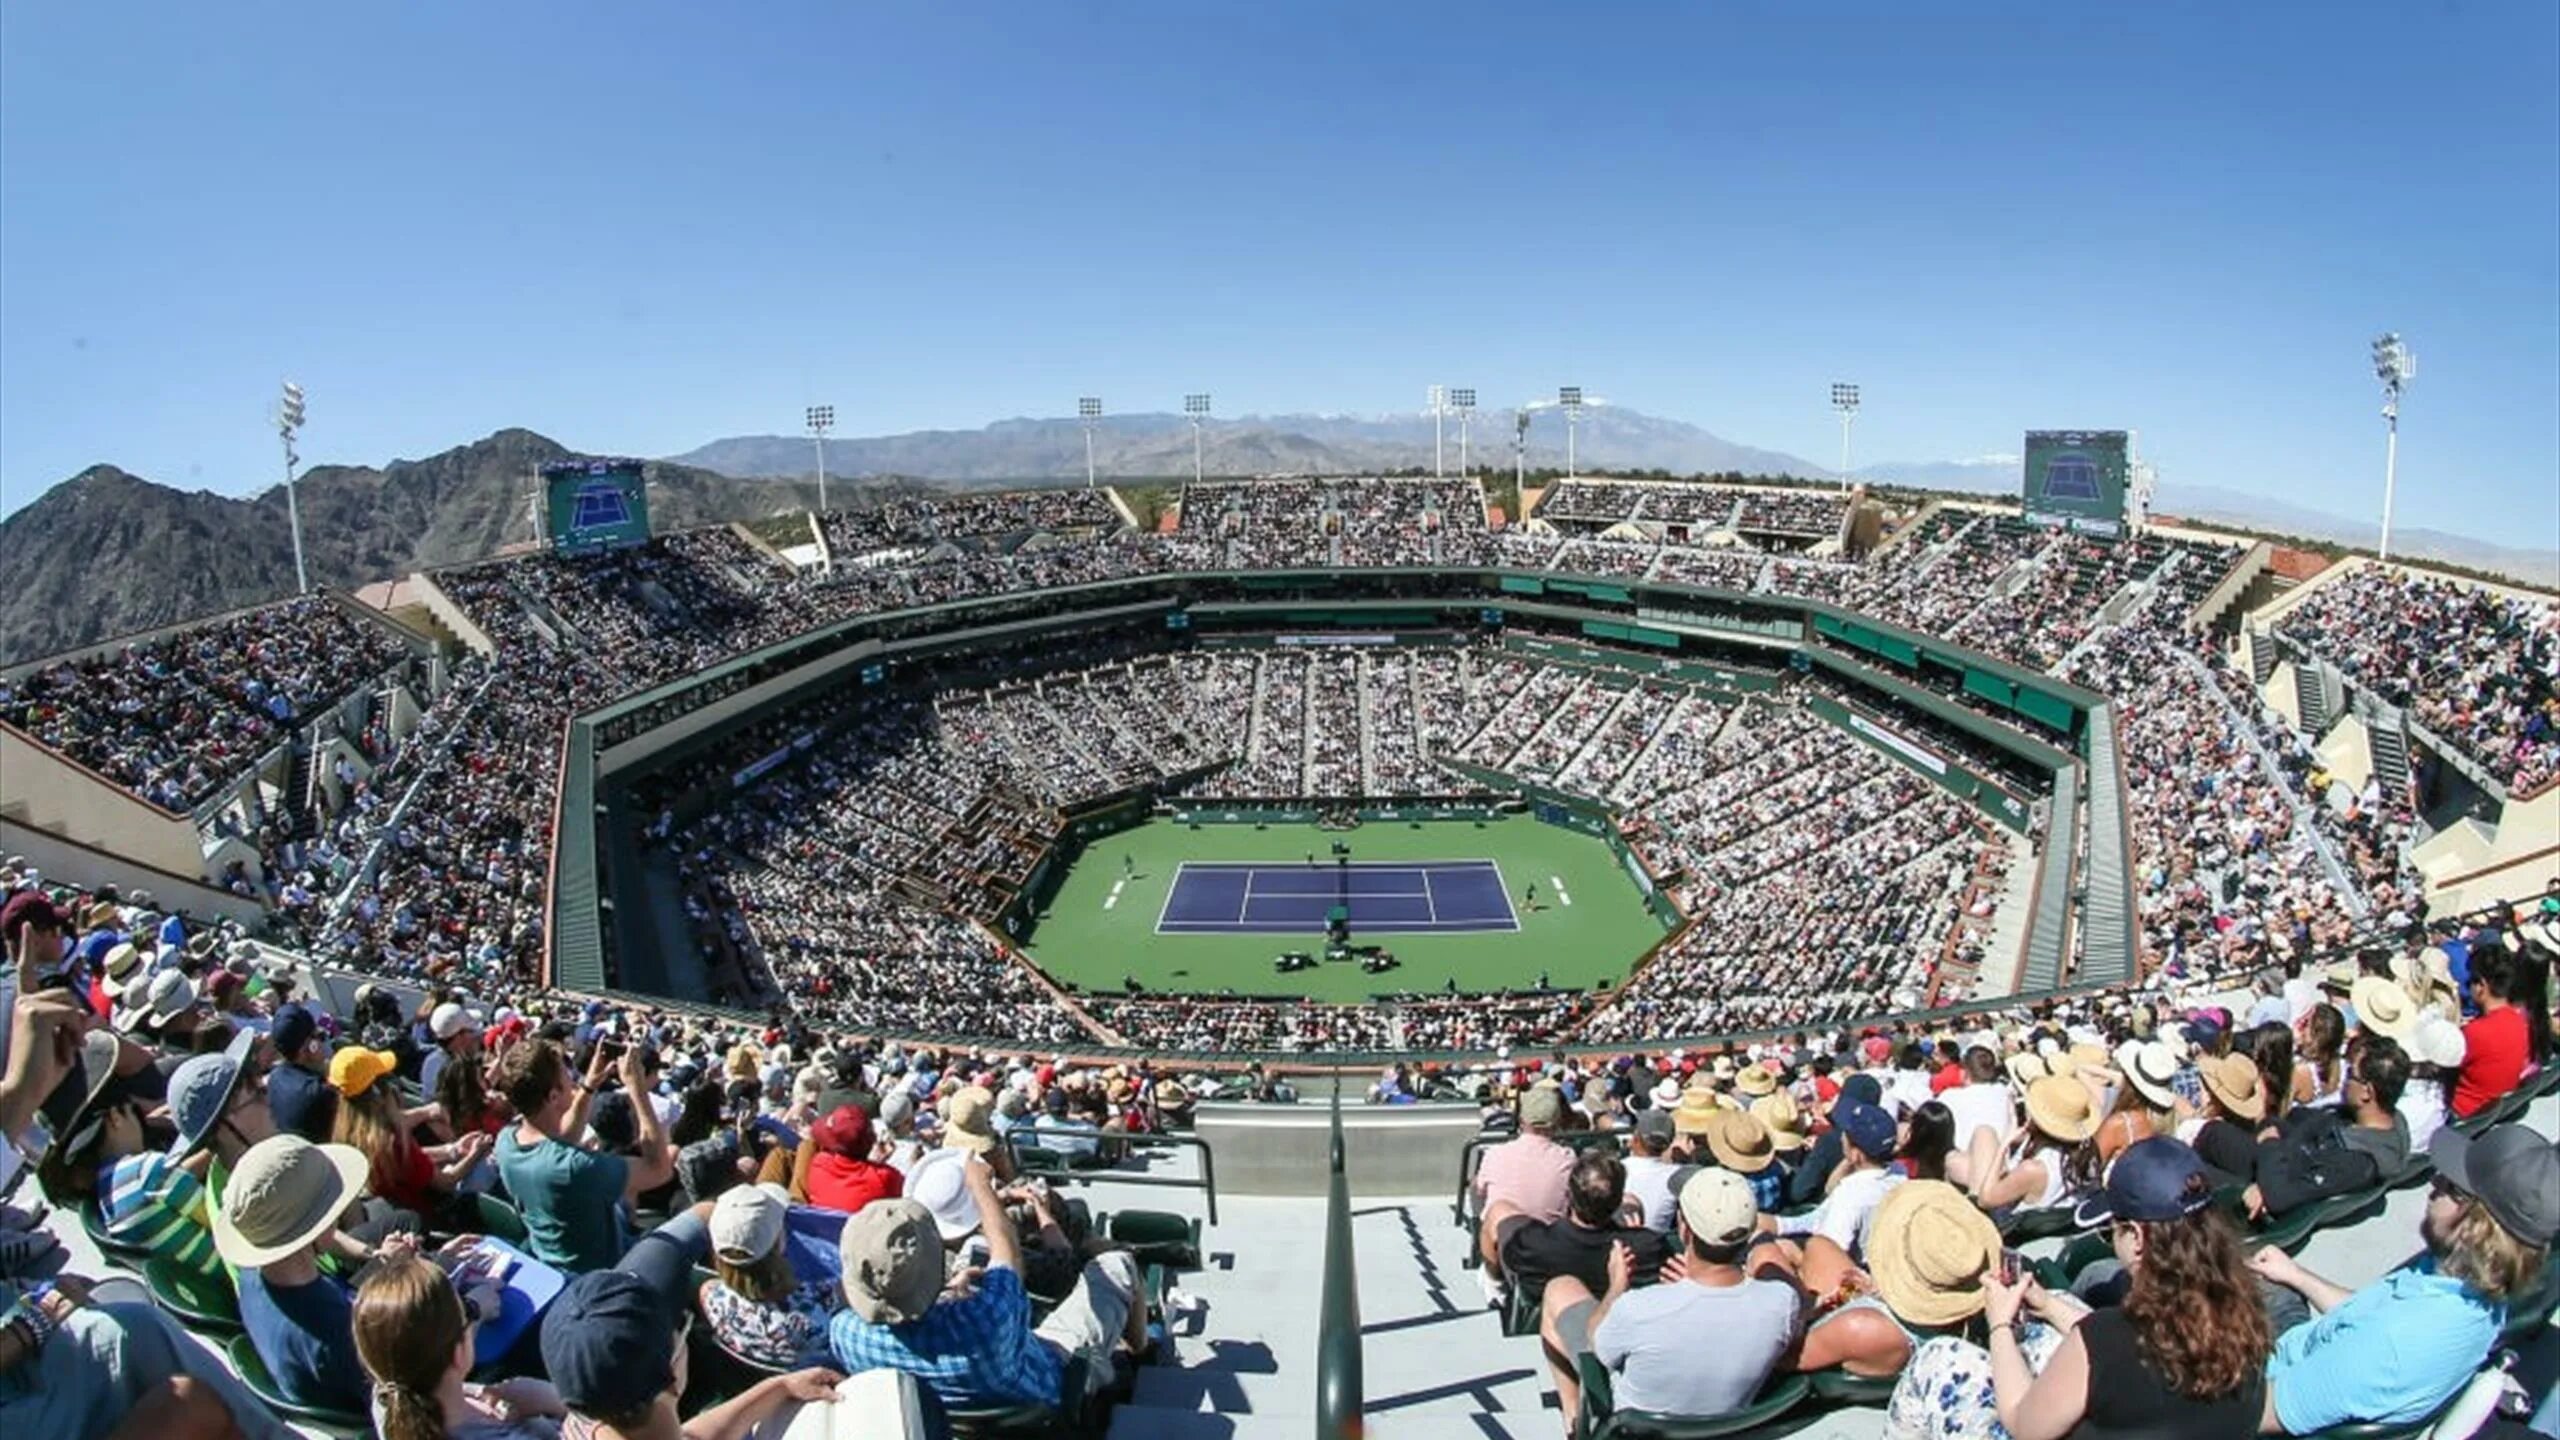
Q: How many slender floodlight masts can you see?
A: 10